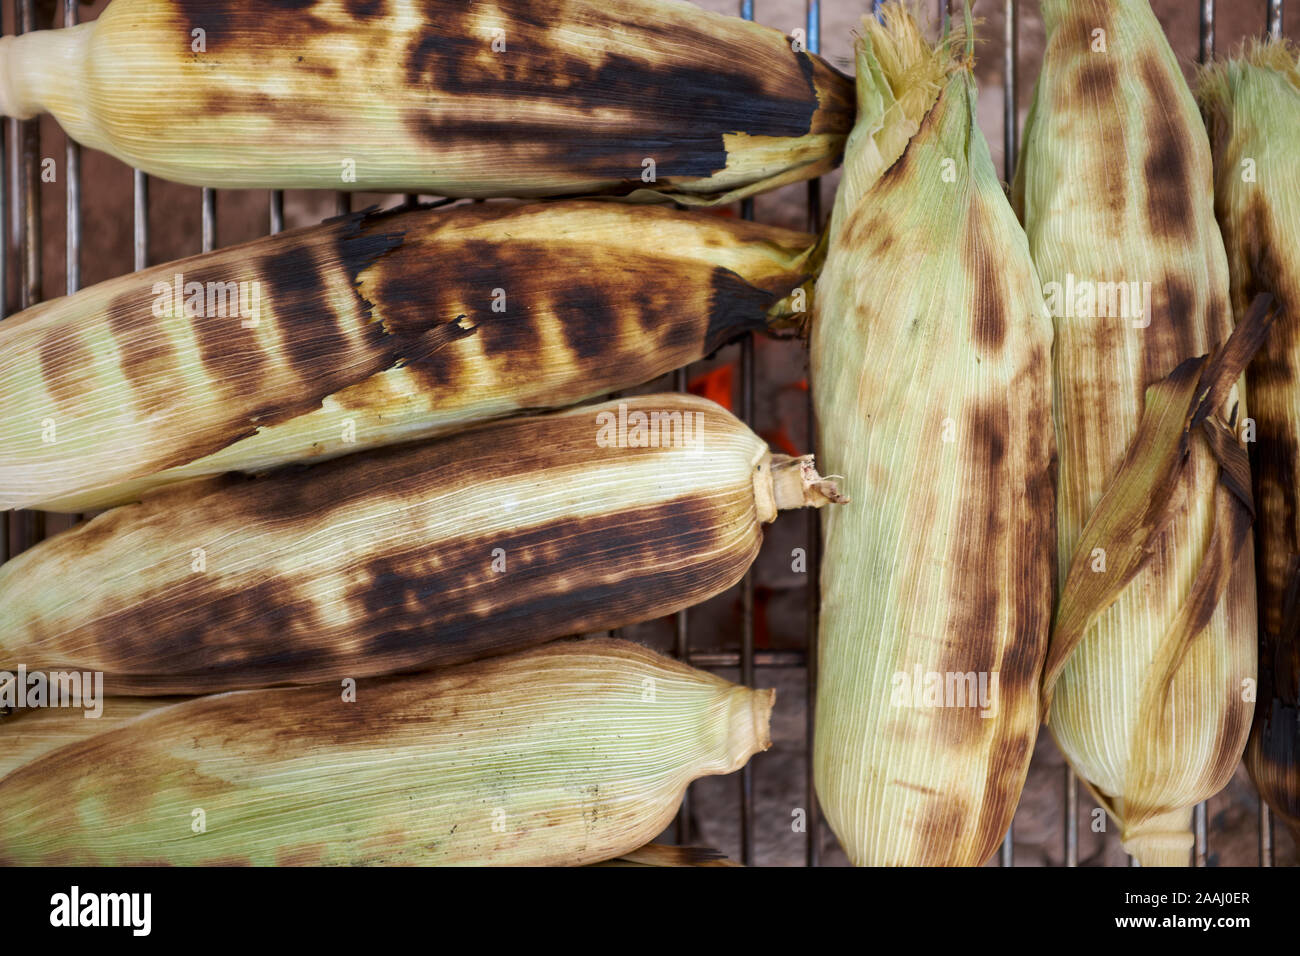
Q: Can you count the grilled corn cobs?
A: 7